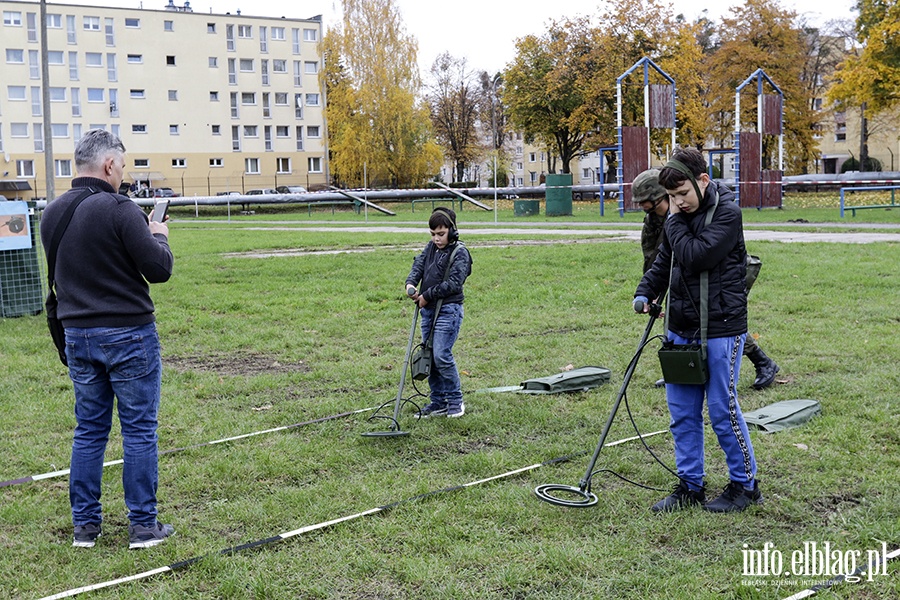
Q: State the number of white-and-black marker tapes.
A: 3